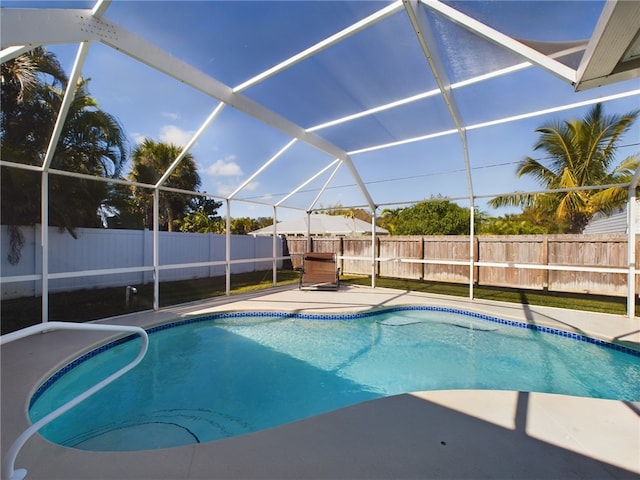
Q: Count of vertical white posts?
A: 8